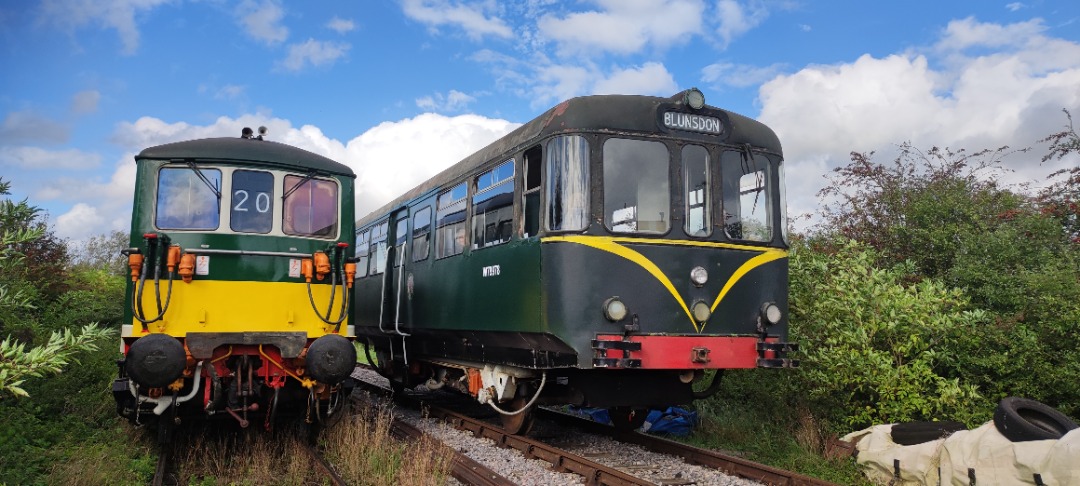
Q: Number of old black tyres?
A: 2